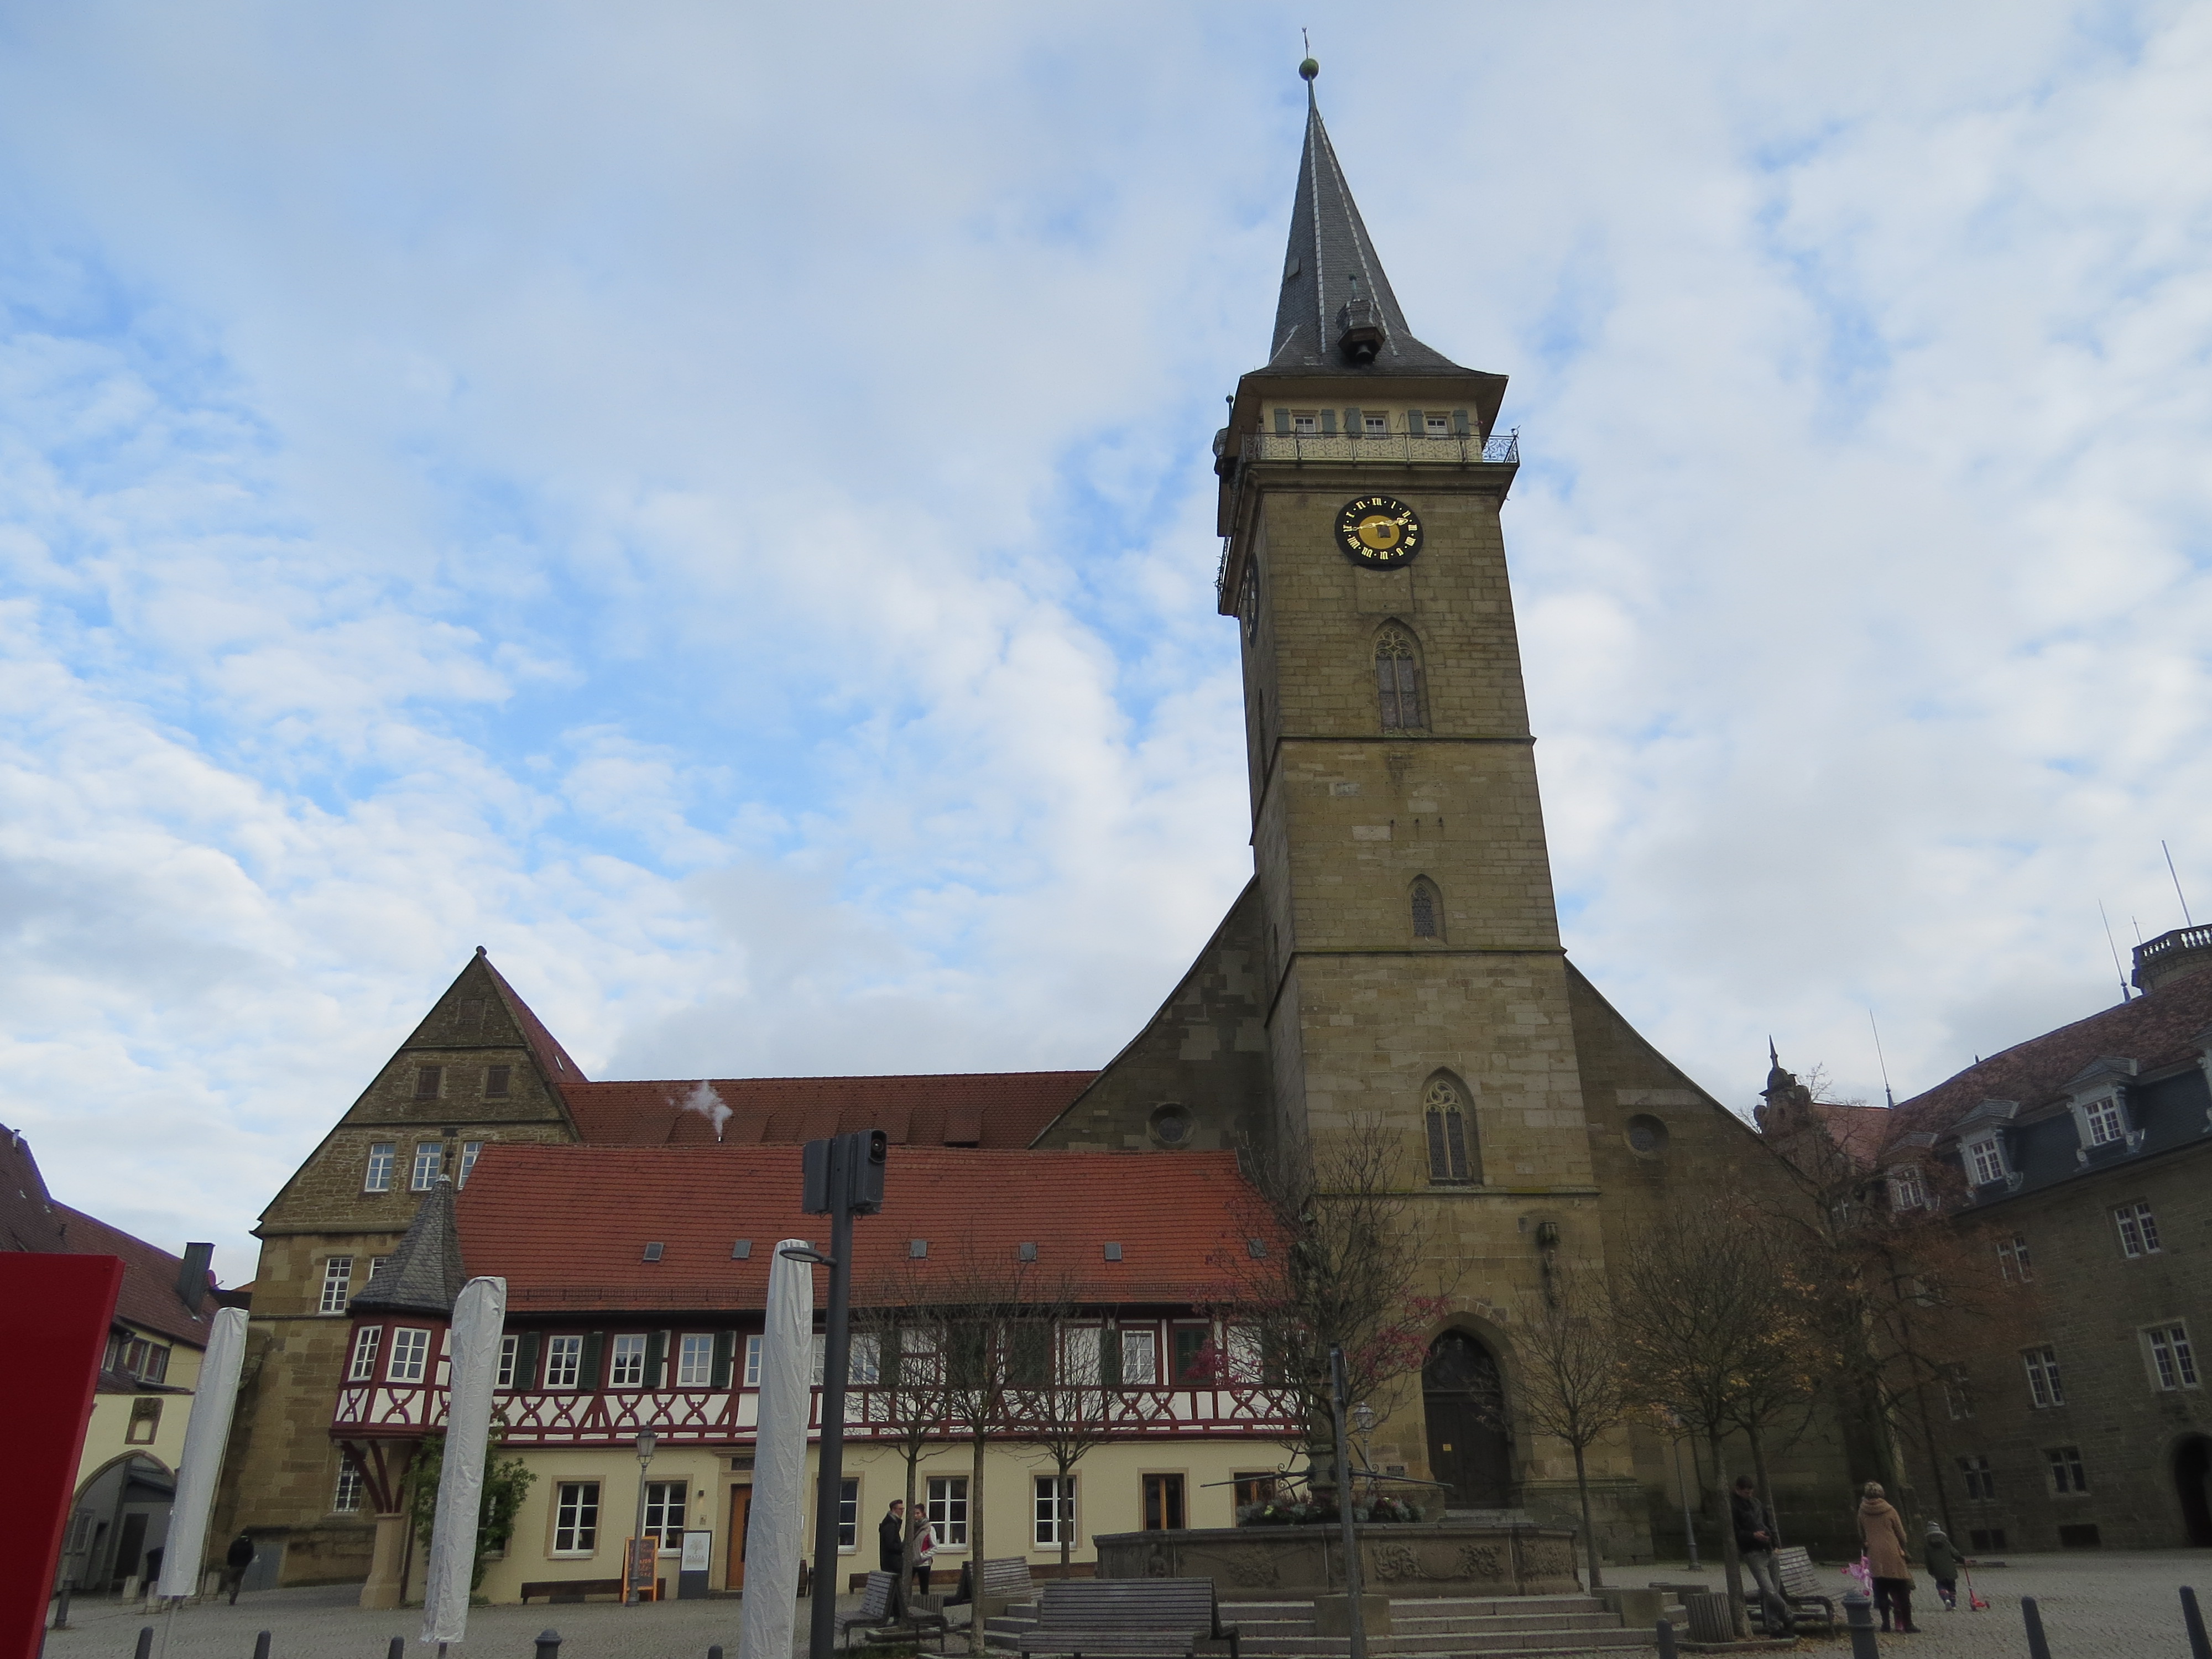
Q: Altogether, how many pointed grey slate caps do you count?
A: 2